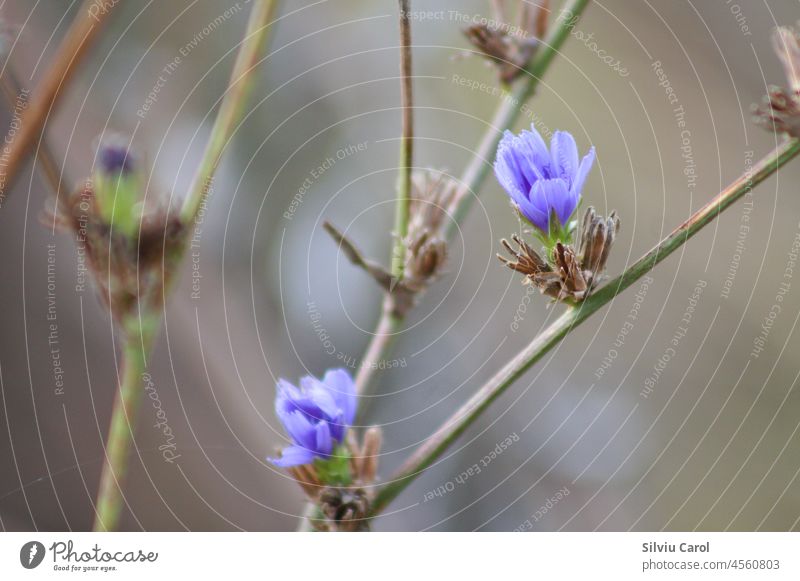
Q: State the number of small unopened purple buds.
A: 1